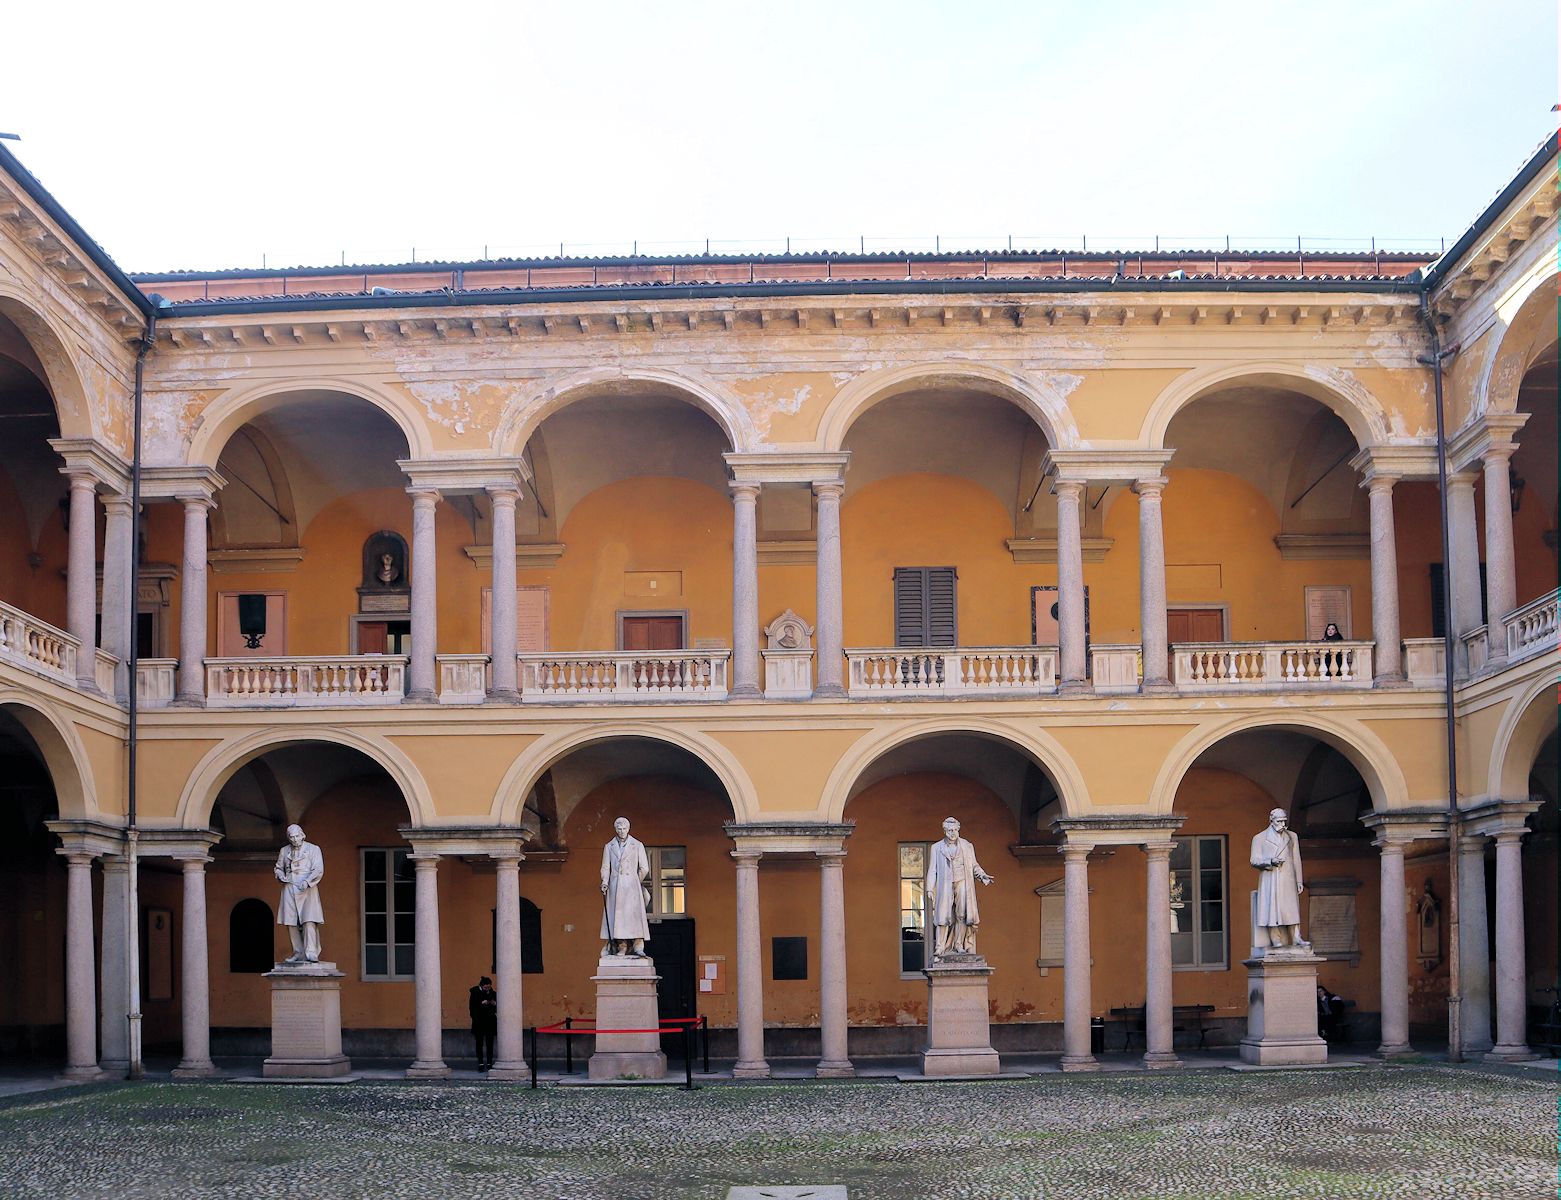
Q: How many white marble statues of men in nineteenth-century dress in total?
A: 4